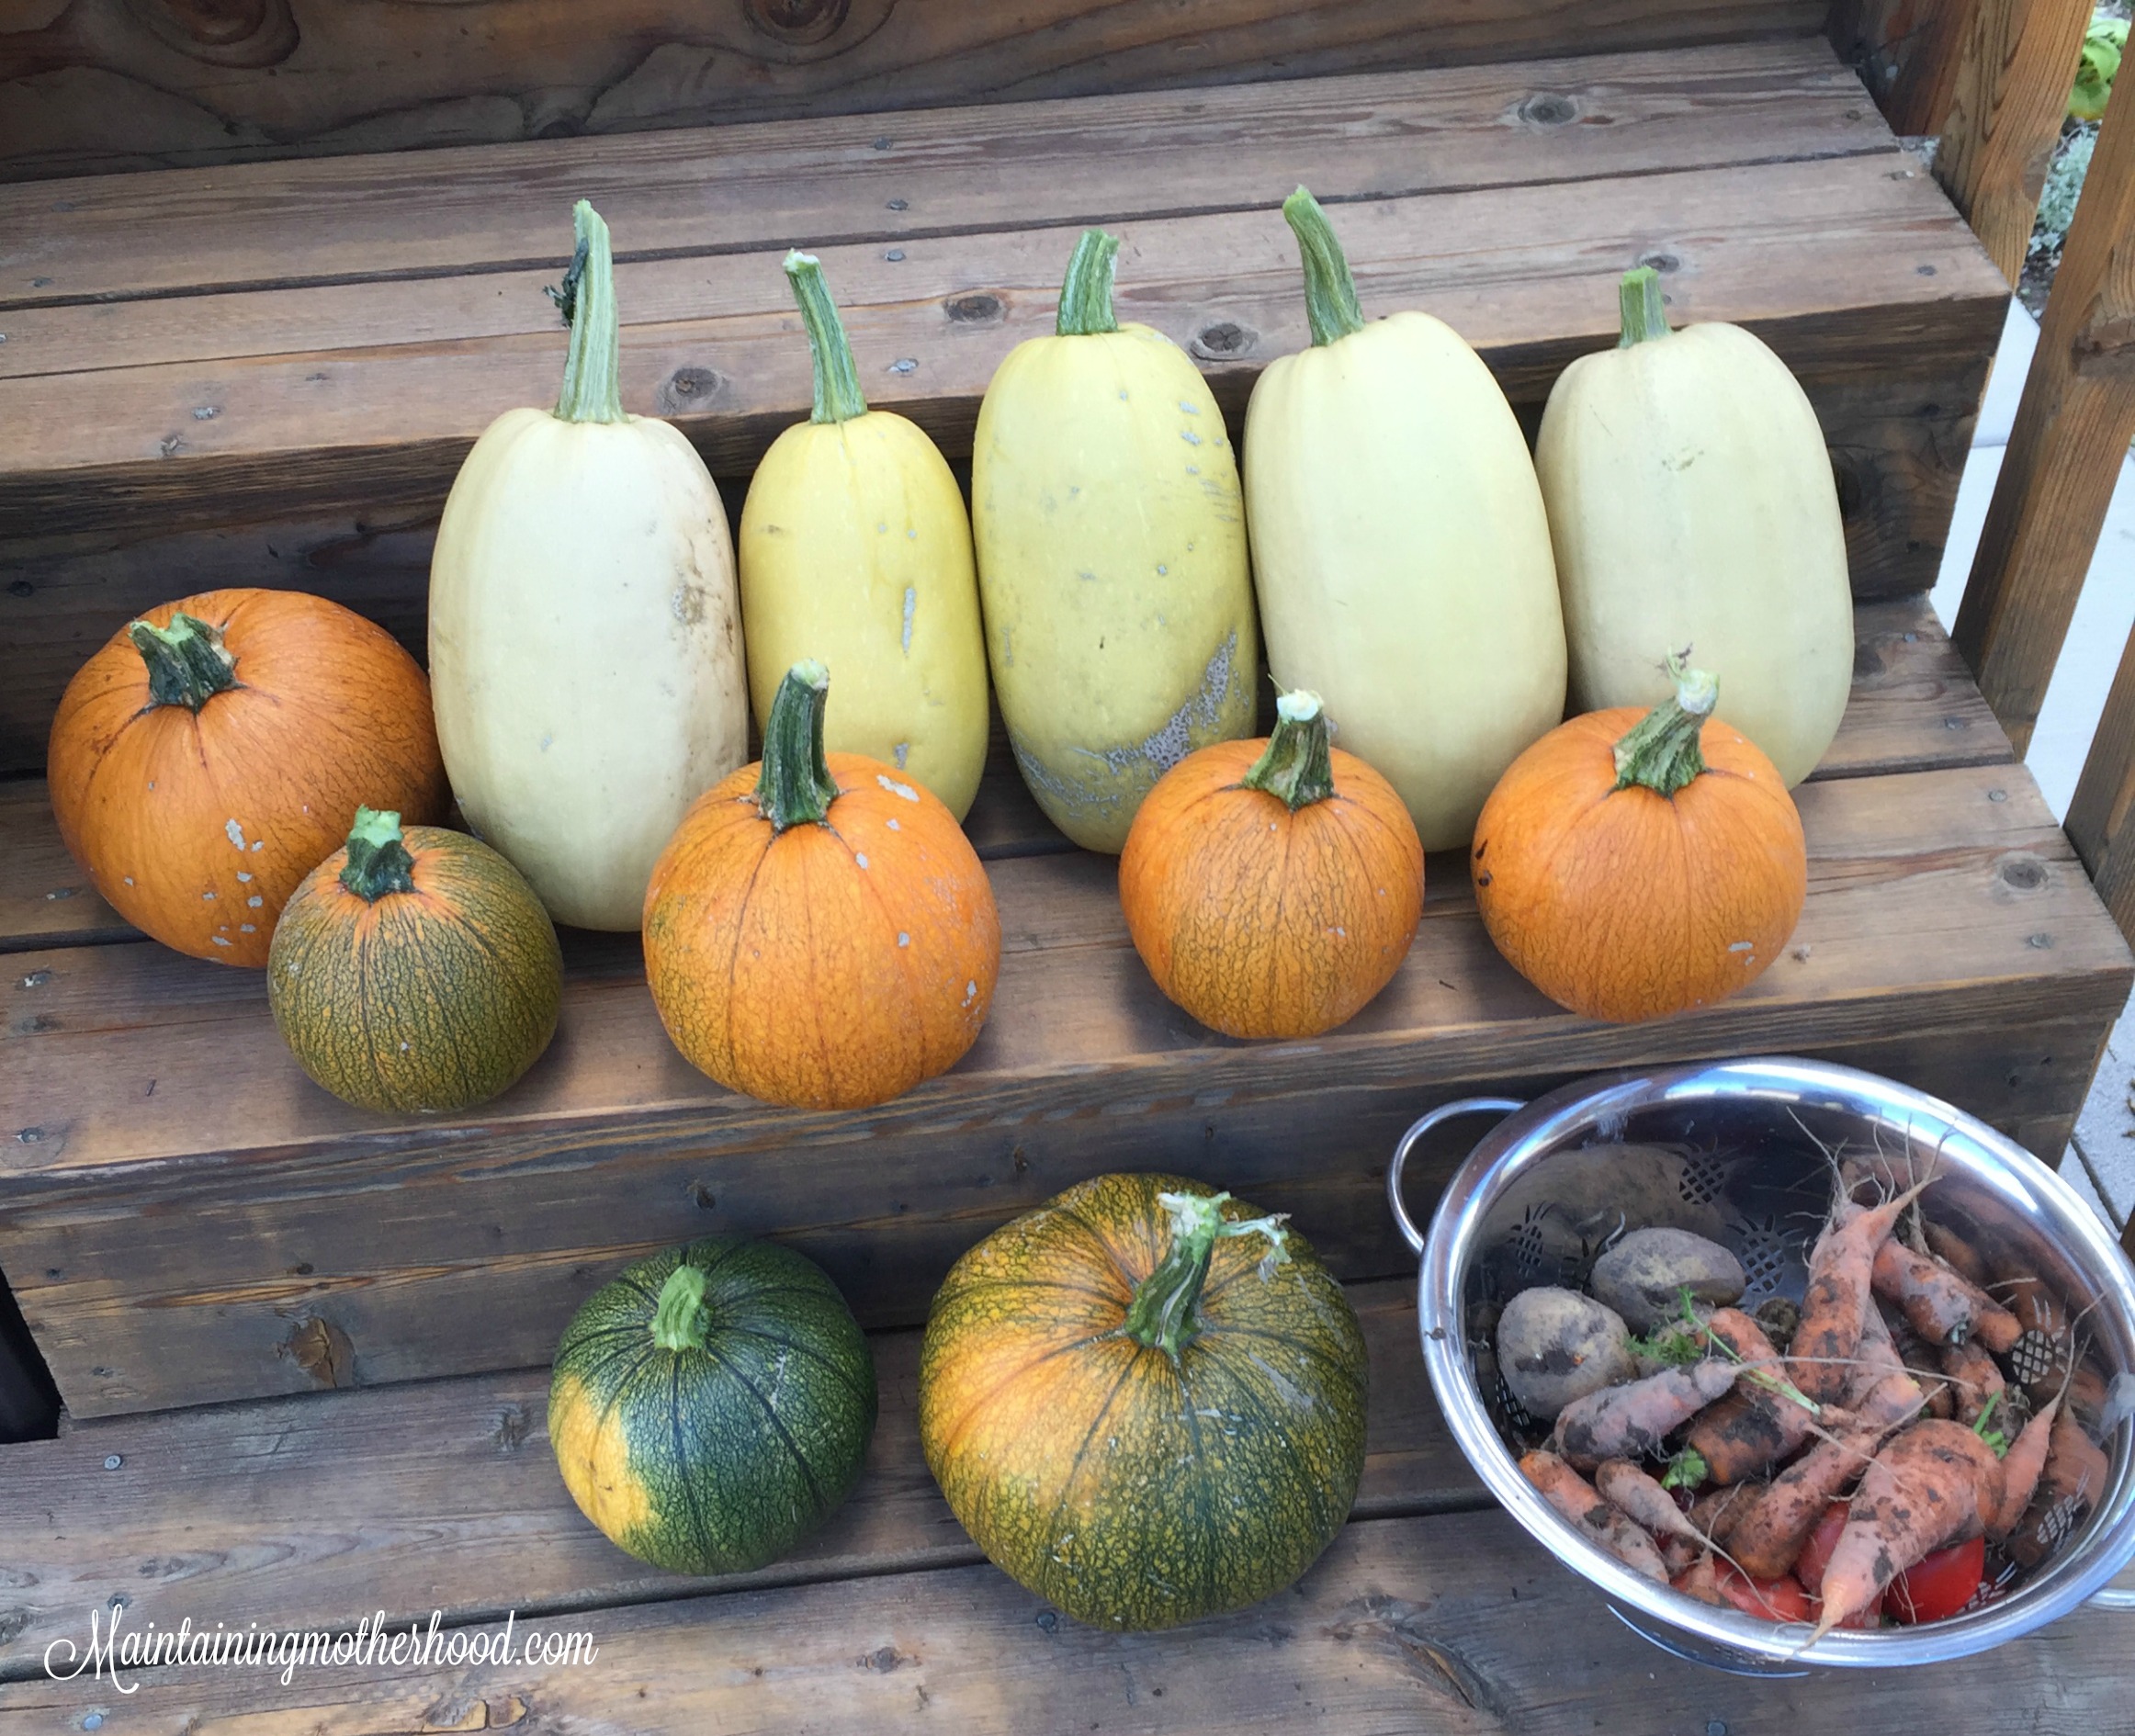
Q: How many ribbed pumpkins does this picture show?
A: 7